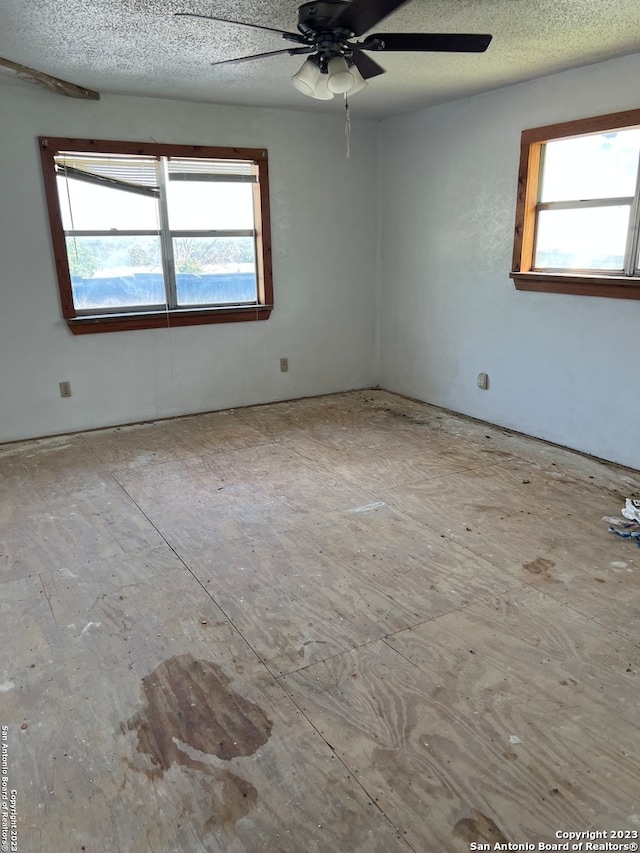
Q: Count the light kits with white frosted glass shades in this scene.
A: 1